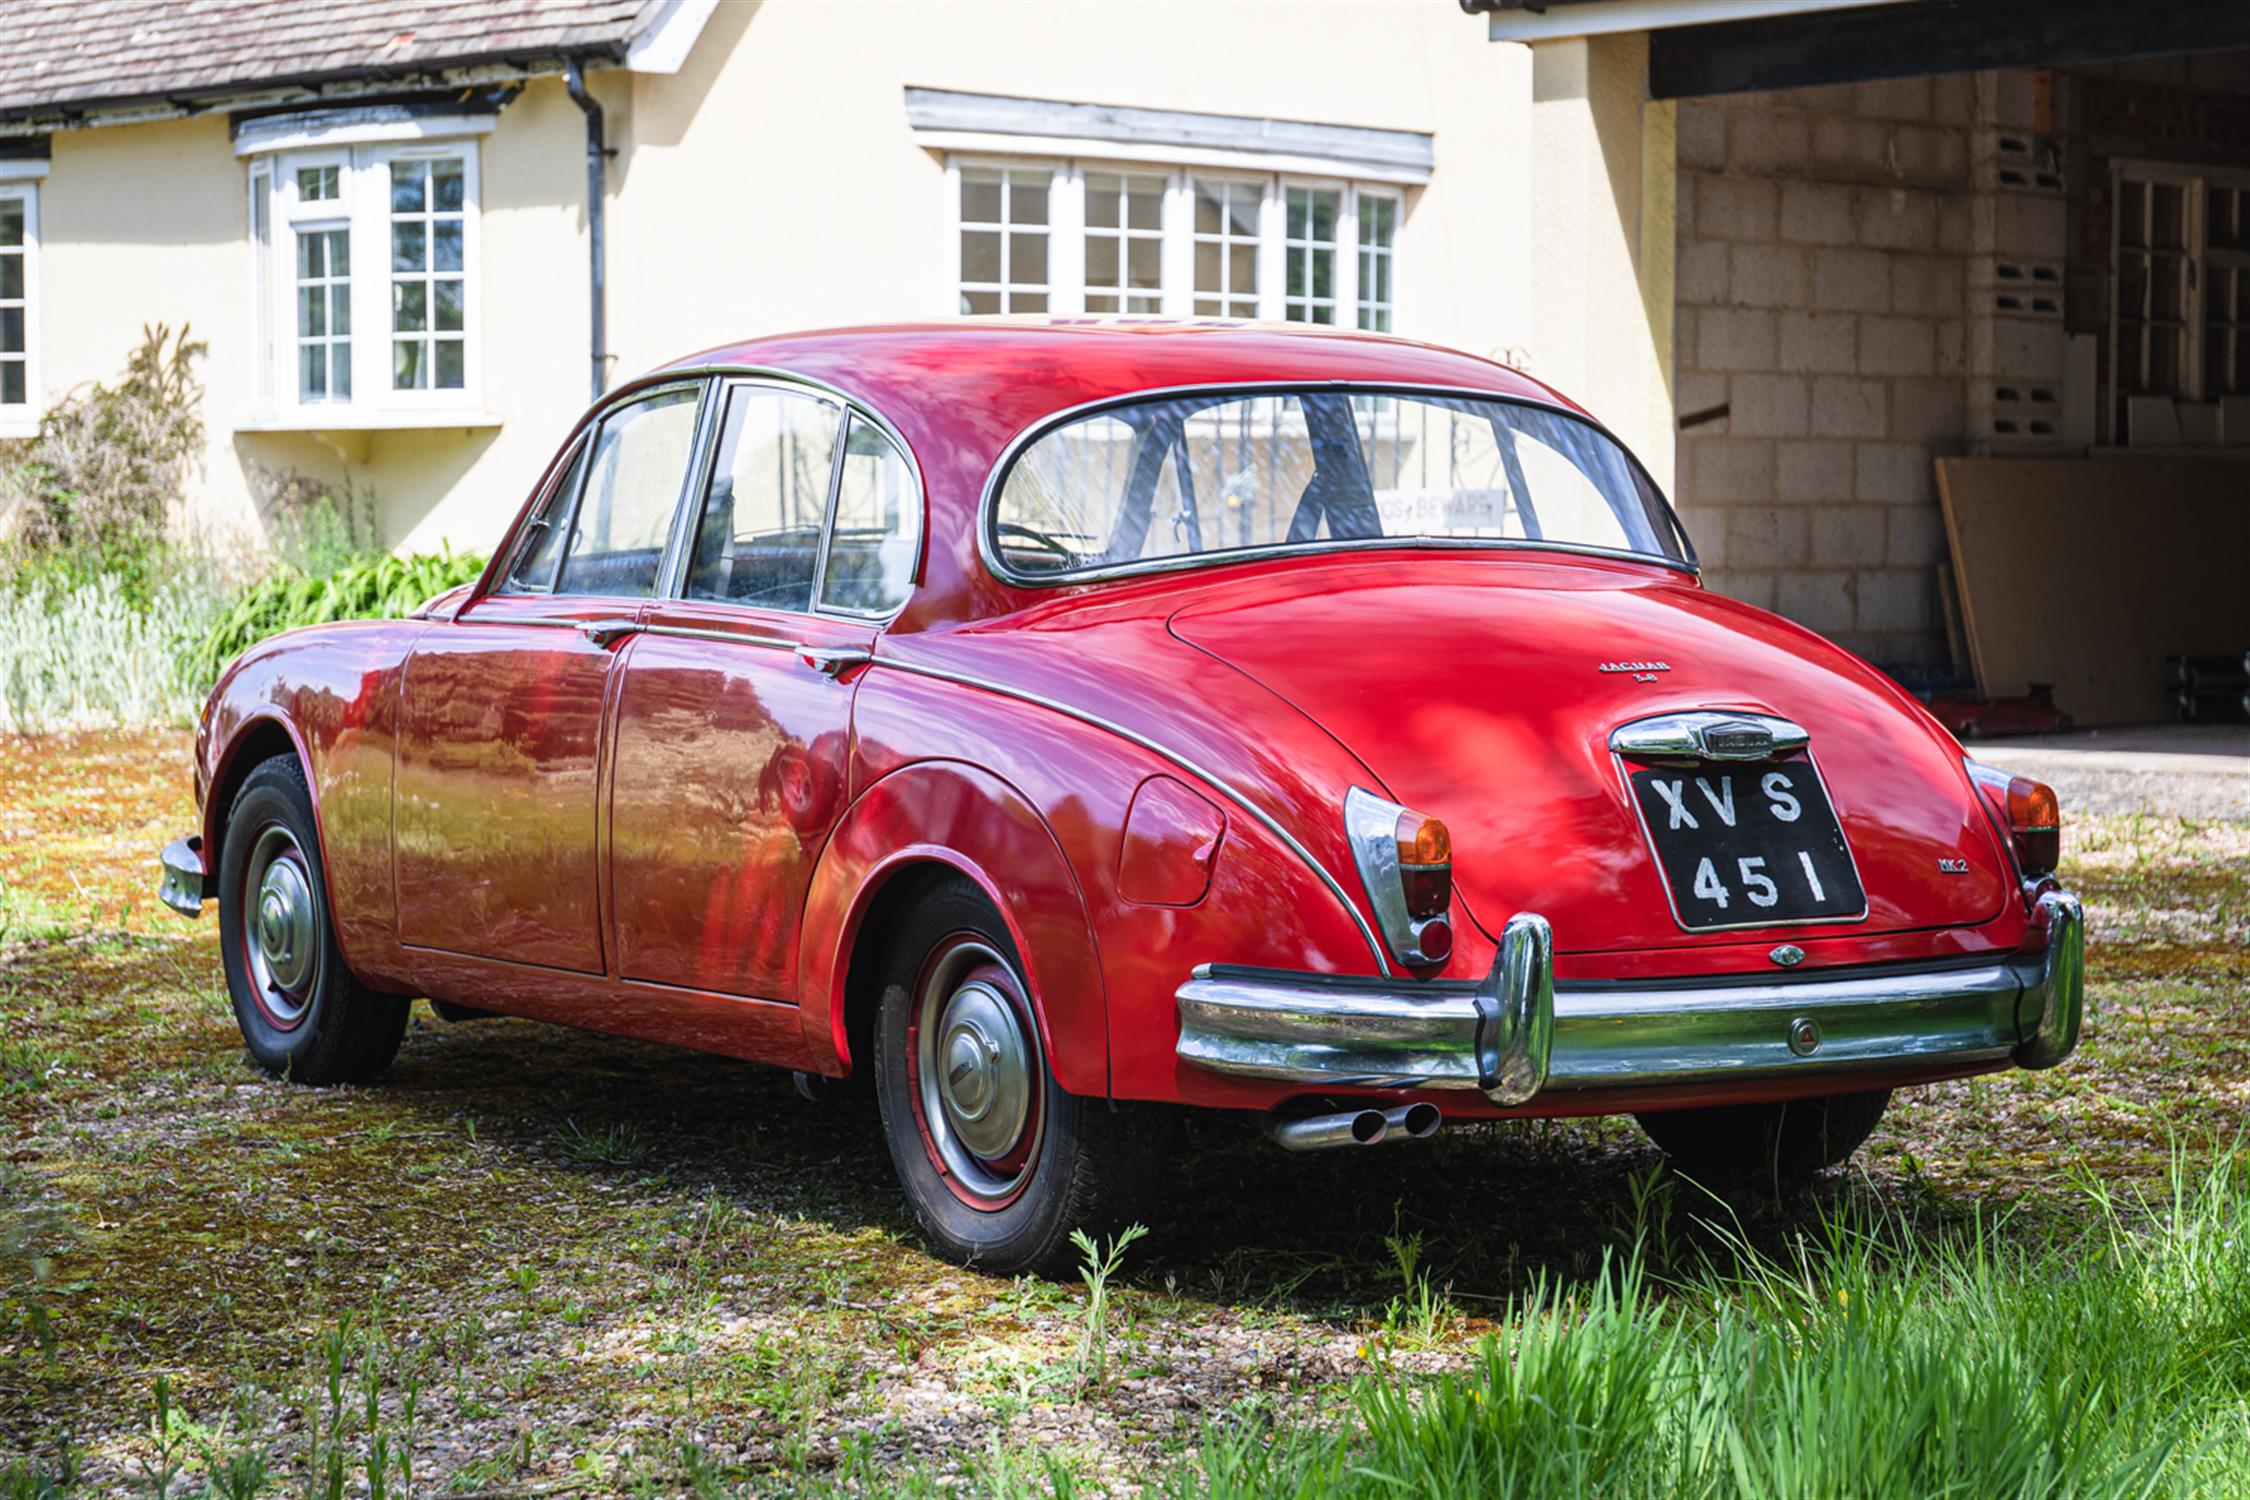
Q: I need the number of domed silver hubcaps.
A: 2